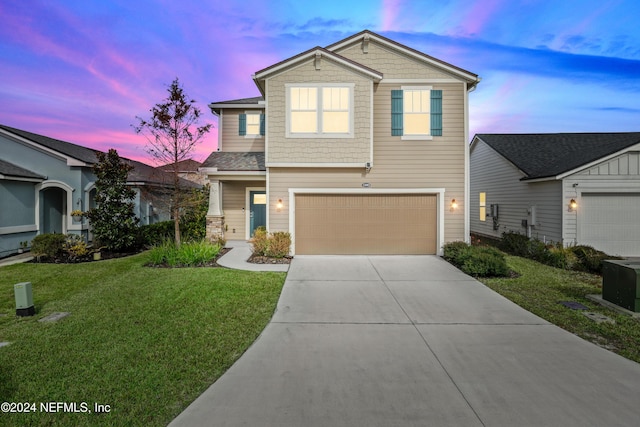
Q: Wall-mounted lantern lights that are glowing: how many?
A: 3